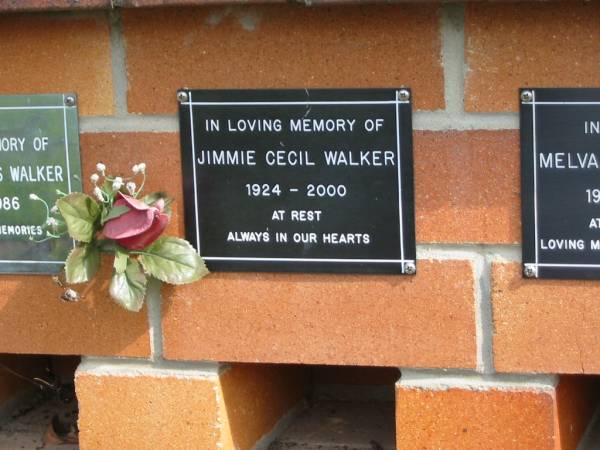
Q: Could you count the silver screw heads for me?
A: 6